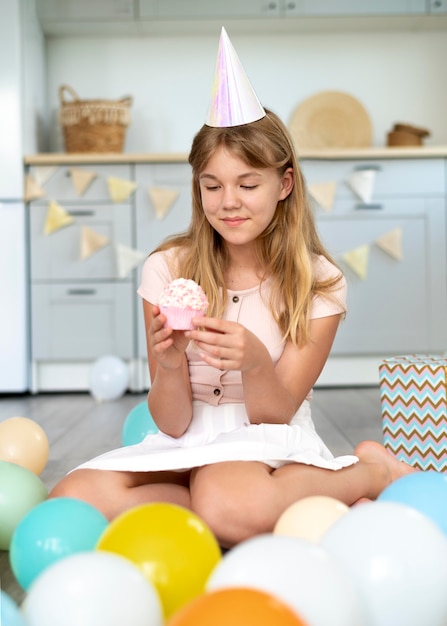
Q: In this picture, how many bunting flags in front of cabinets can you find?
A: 12